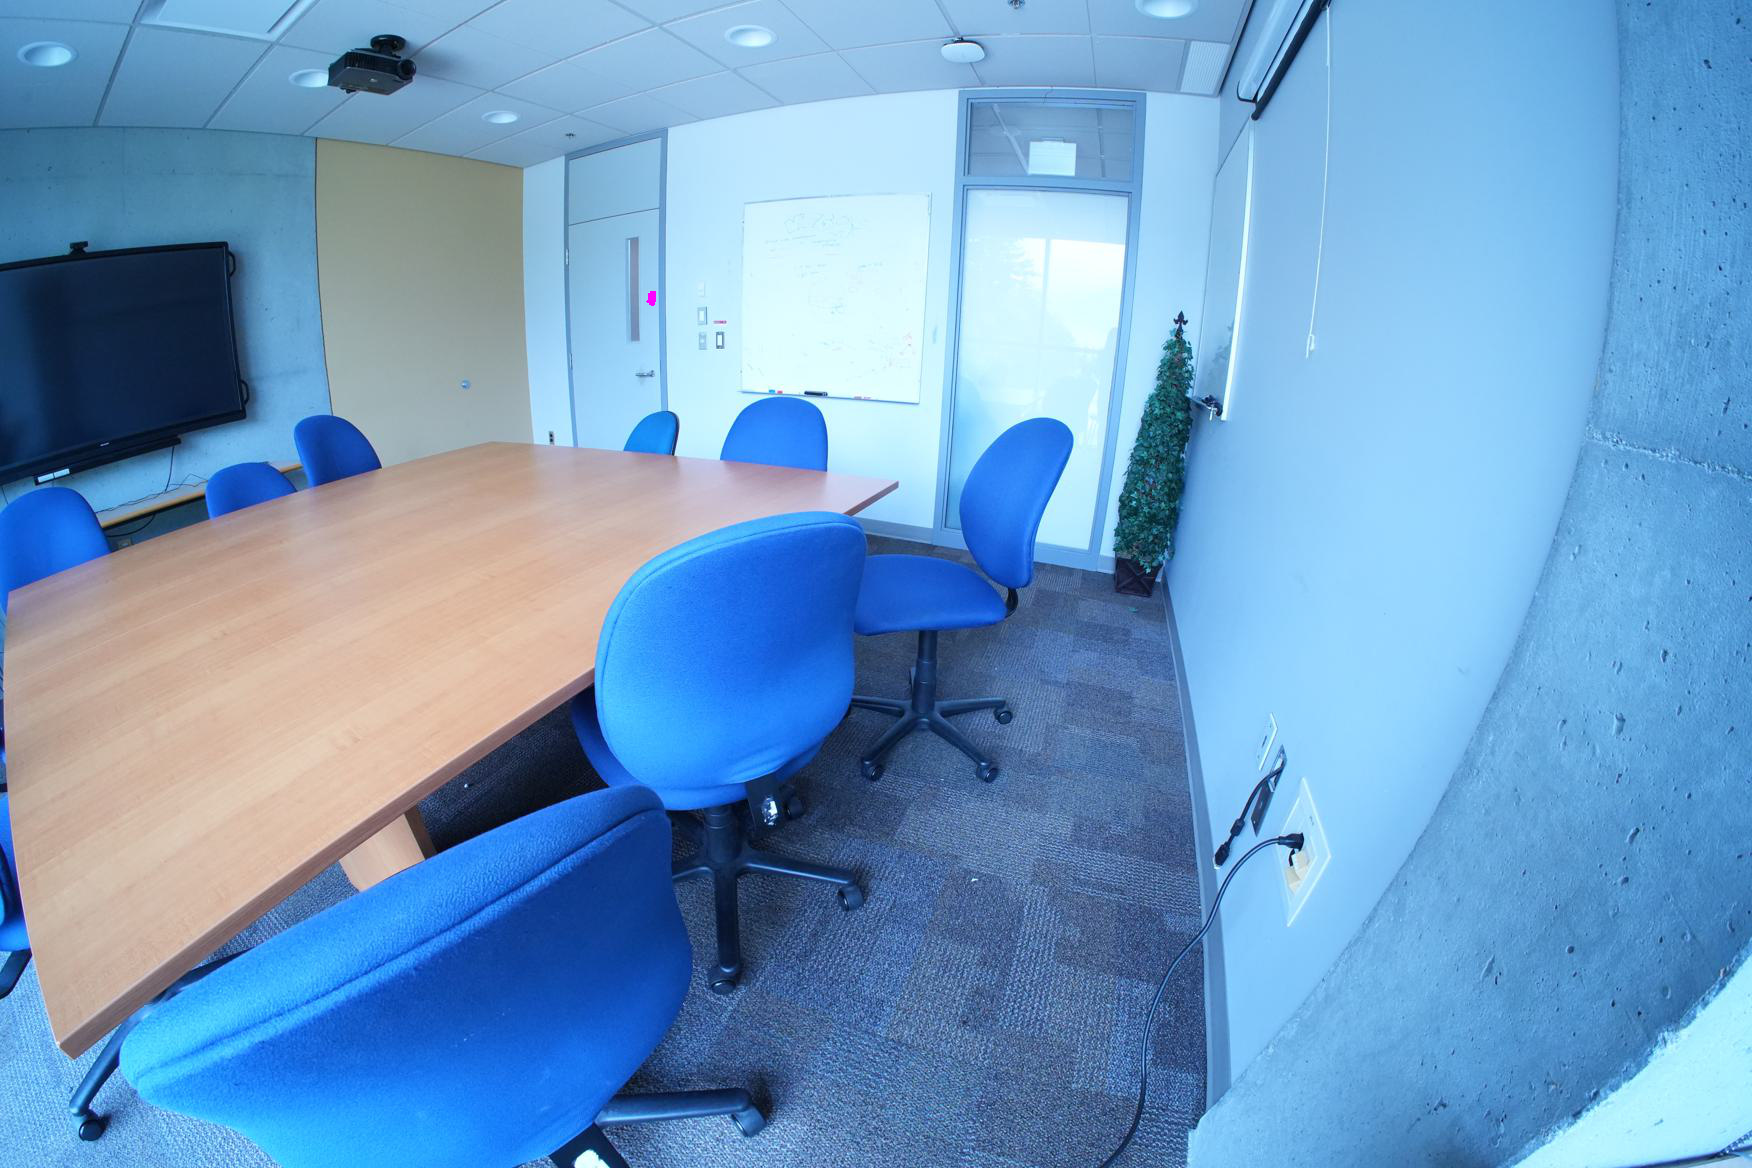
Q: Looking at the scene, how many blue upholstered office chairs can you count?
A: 9